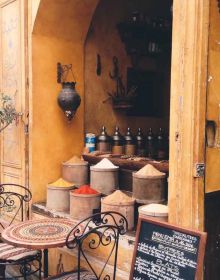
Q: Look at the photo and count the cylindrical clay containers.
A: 7